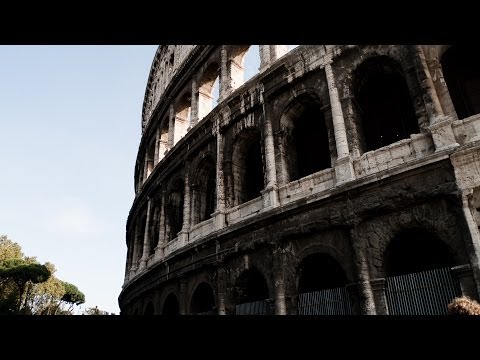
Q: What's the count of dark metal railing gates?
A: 3